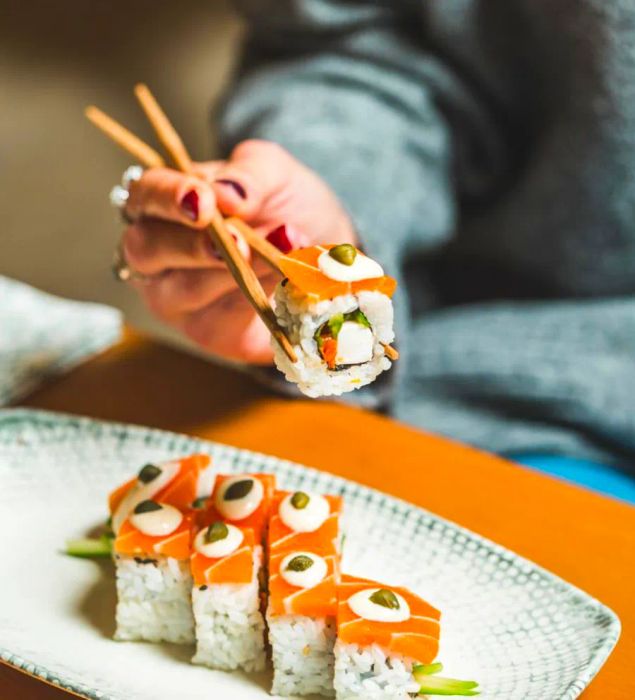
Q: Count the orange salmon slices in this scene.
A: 8